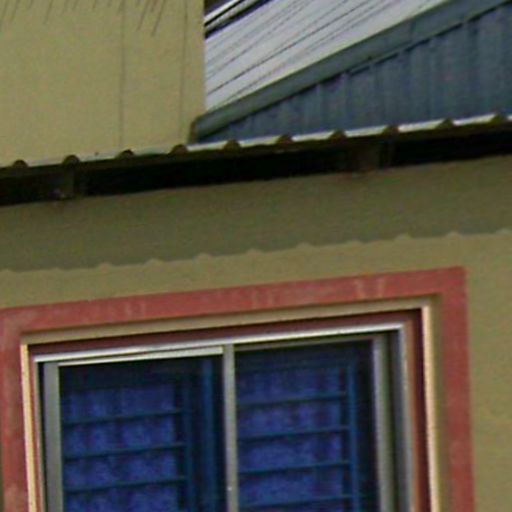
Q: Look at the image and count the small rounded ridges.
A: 10